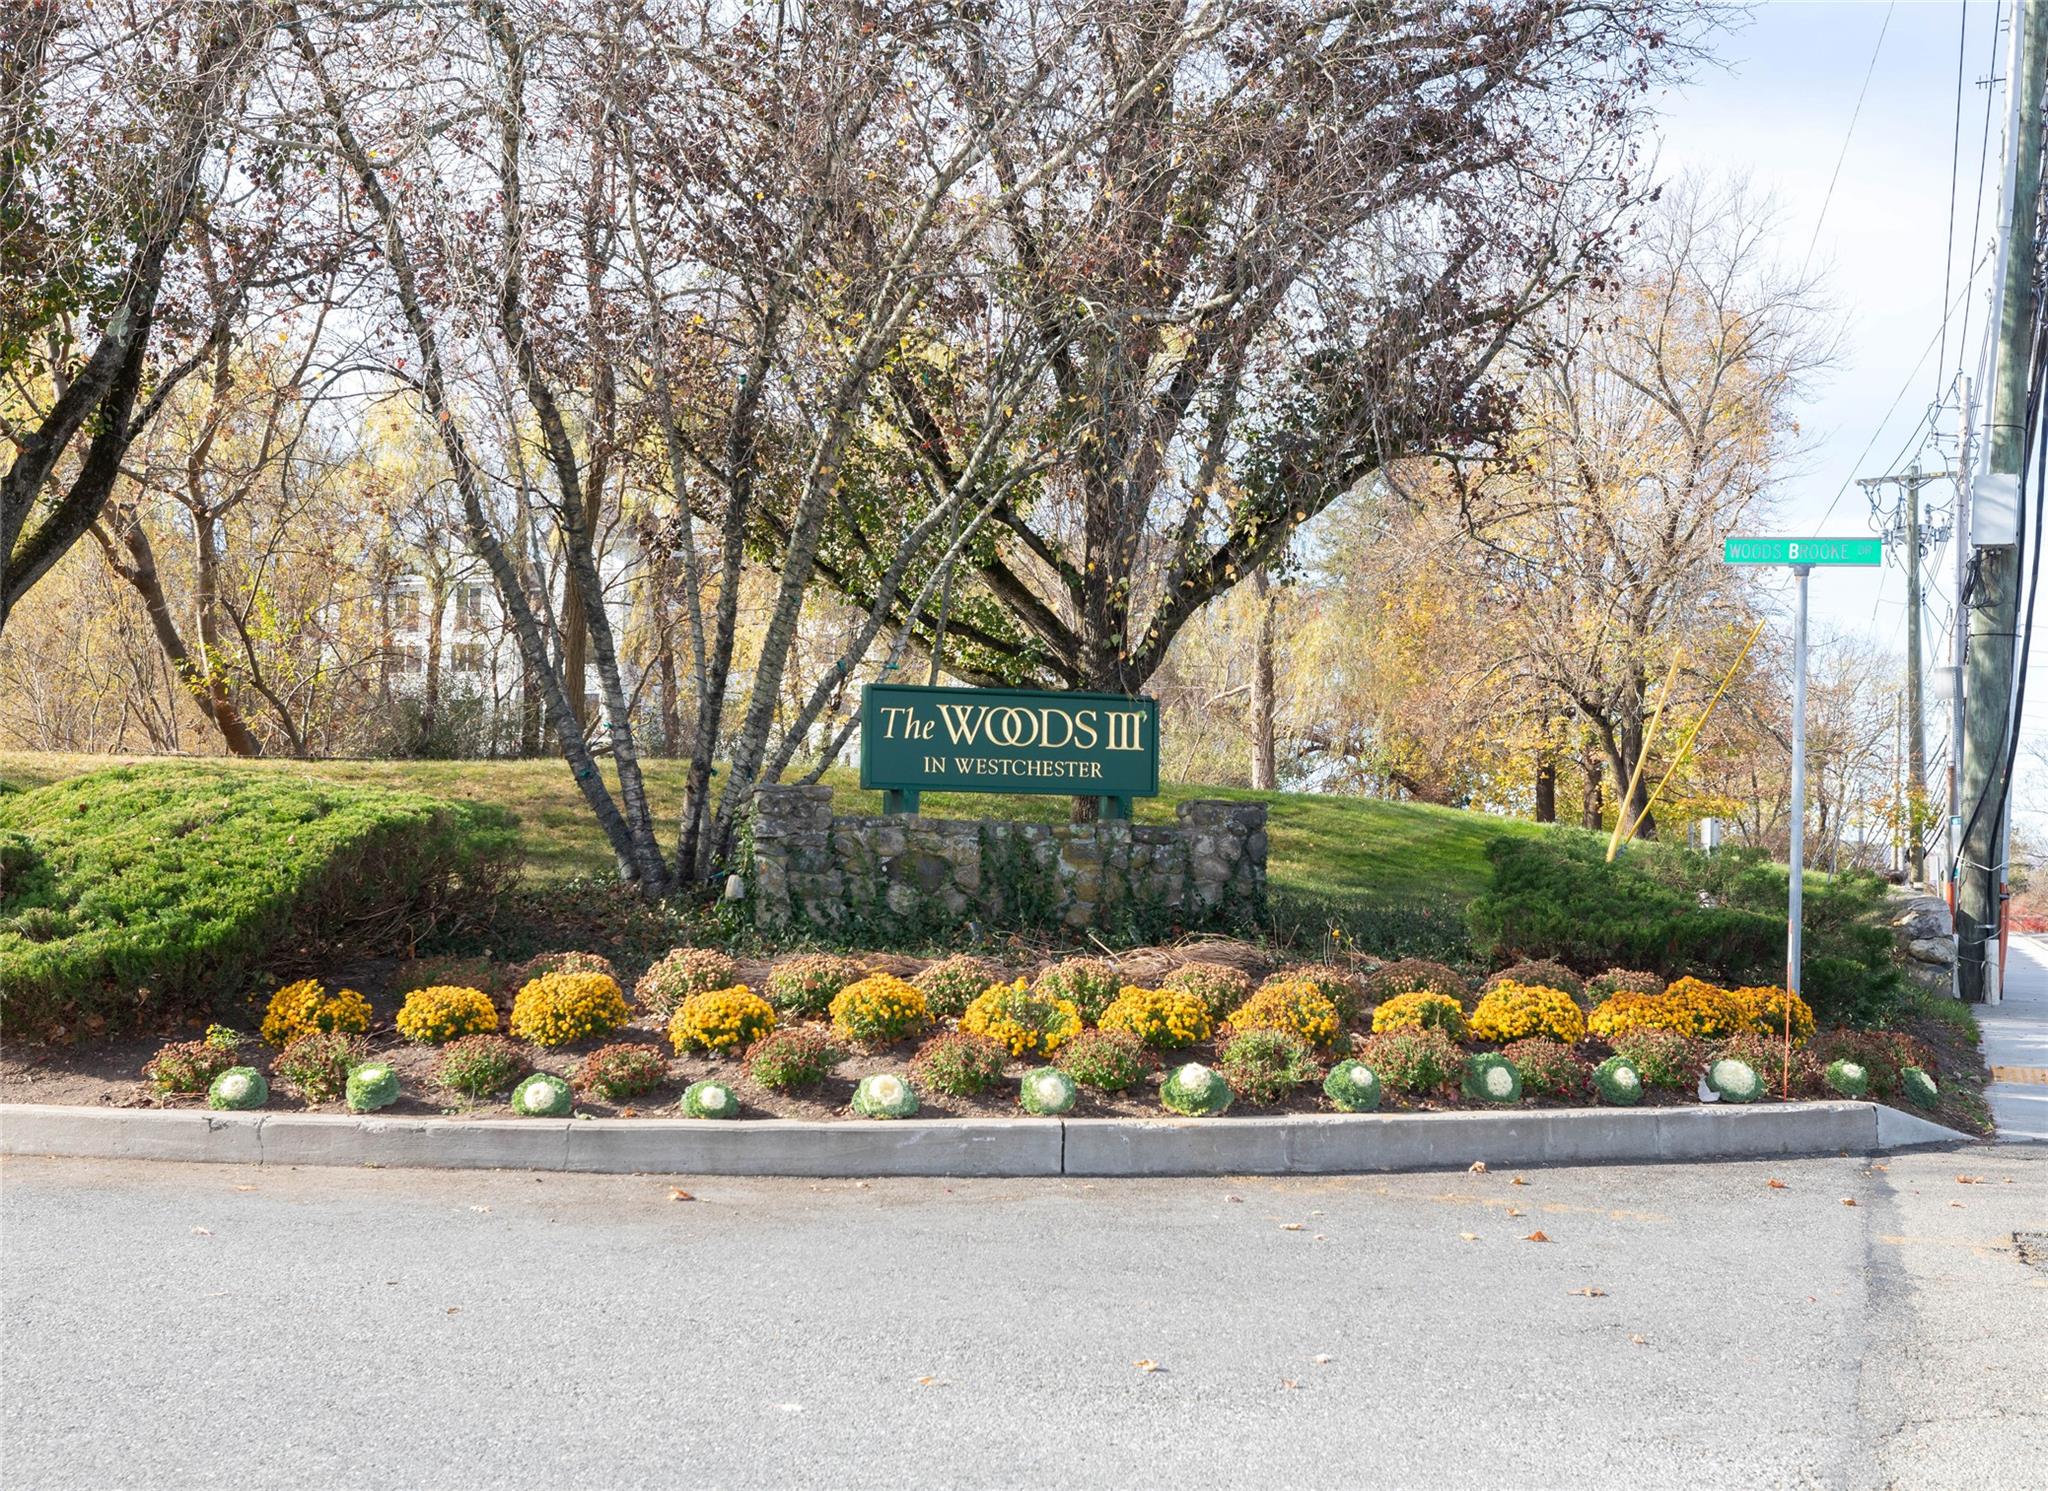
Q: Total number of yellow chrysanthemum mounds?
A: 13